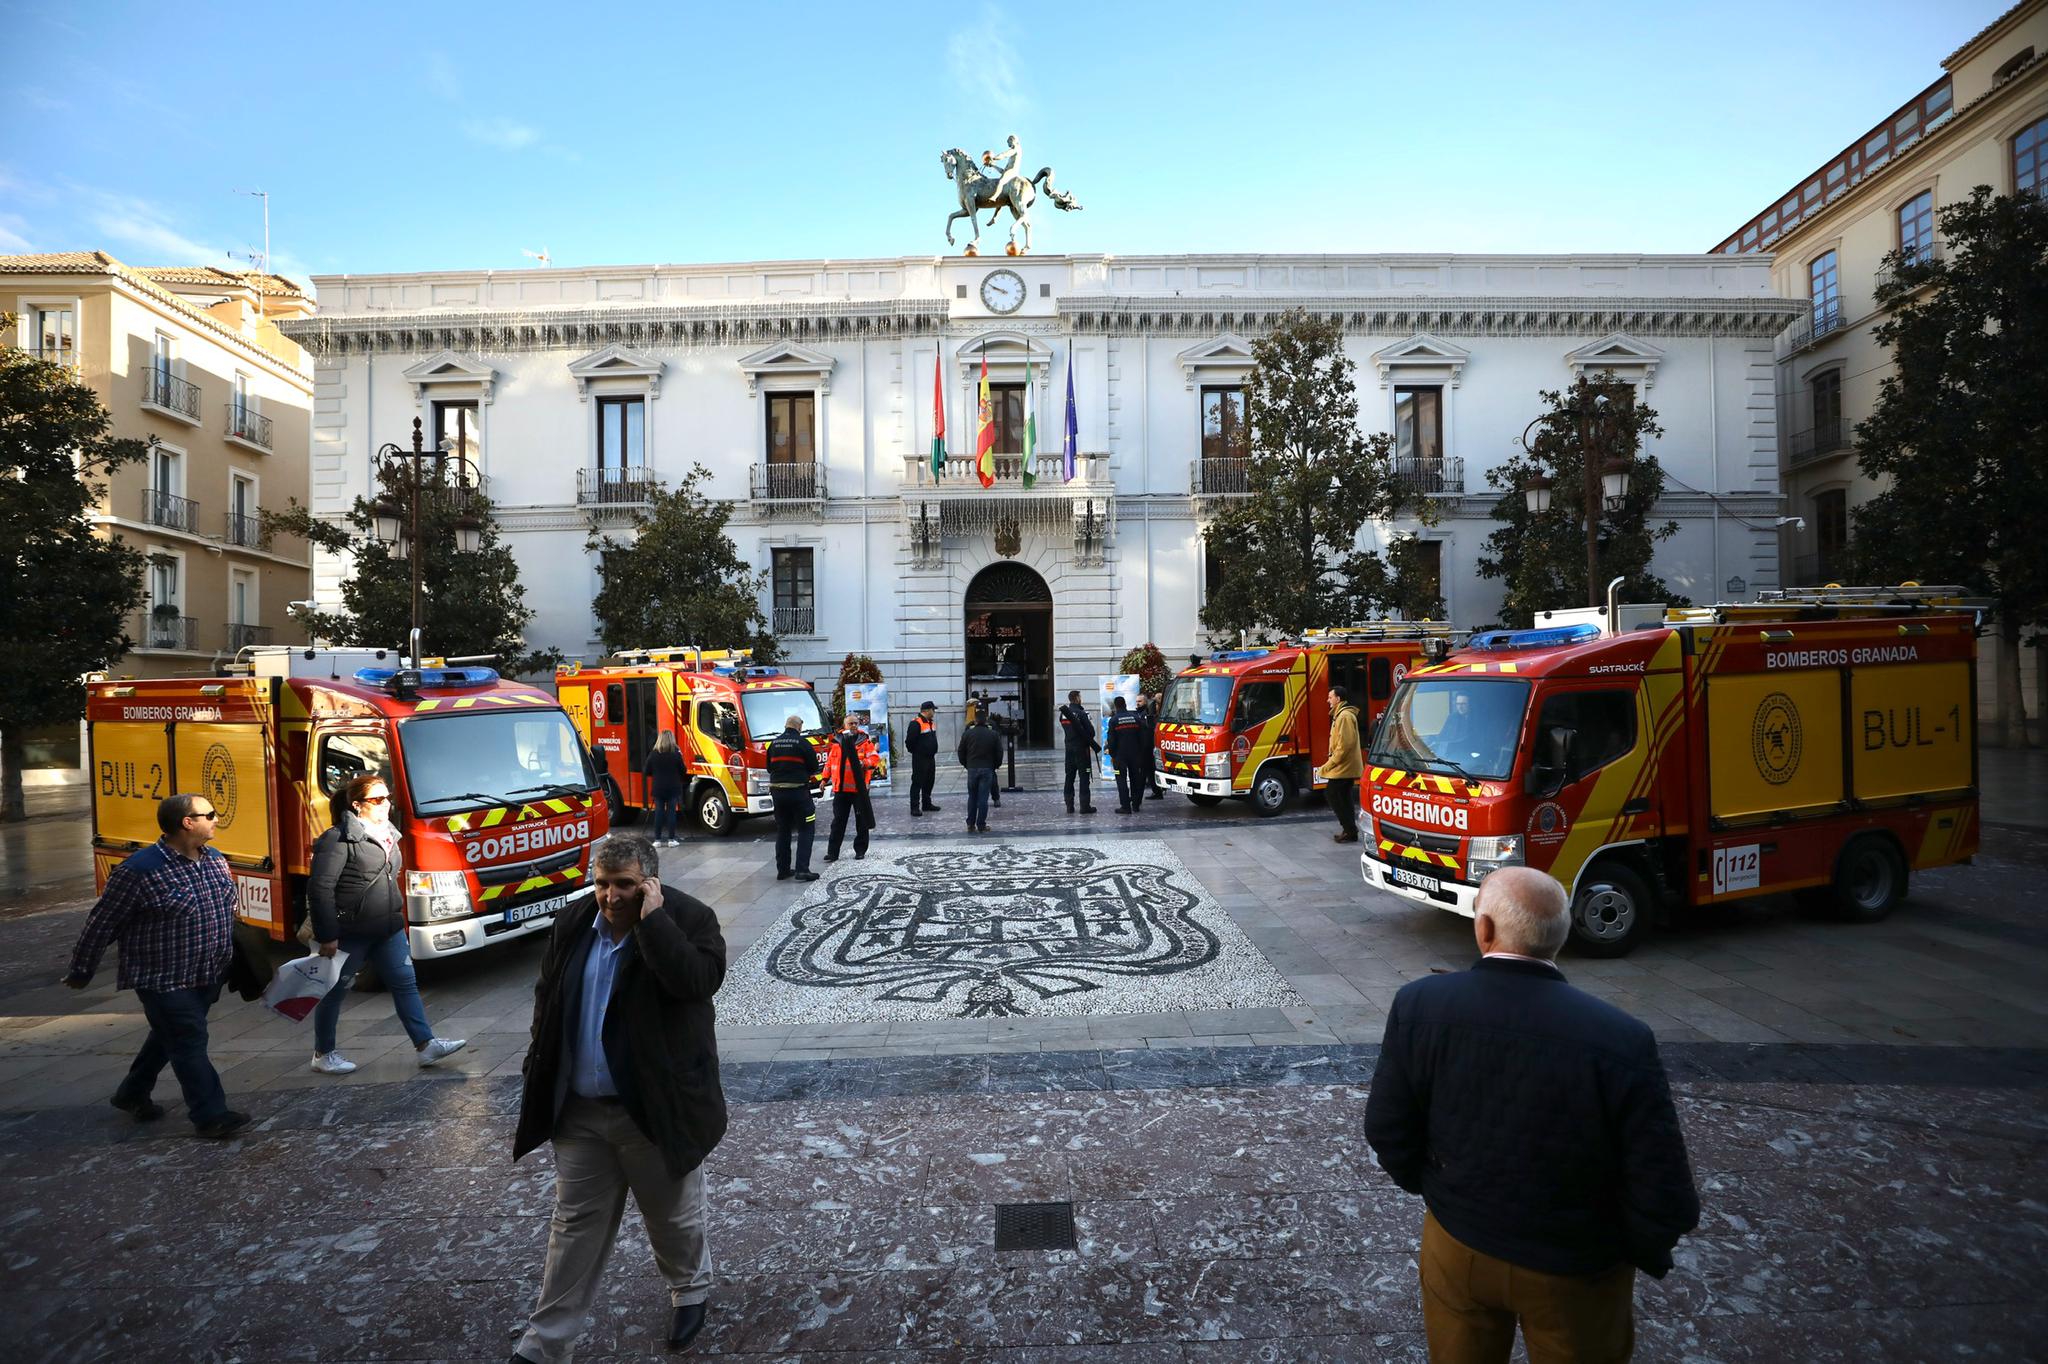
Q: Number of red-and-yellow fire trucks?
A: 4